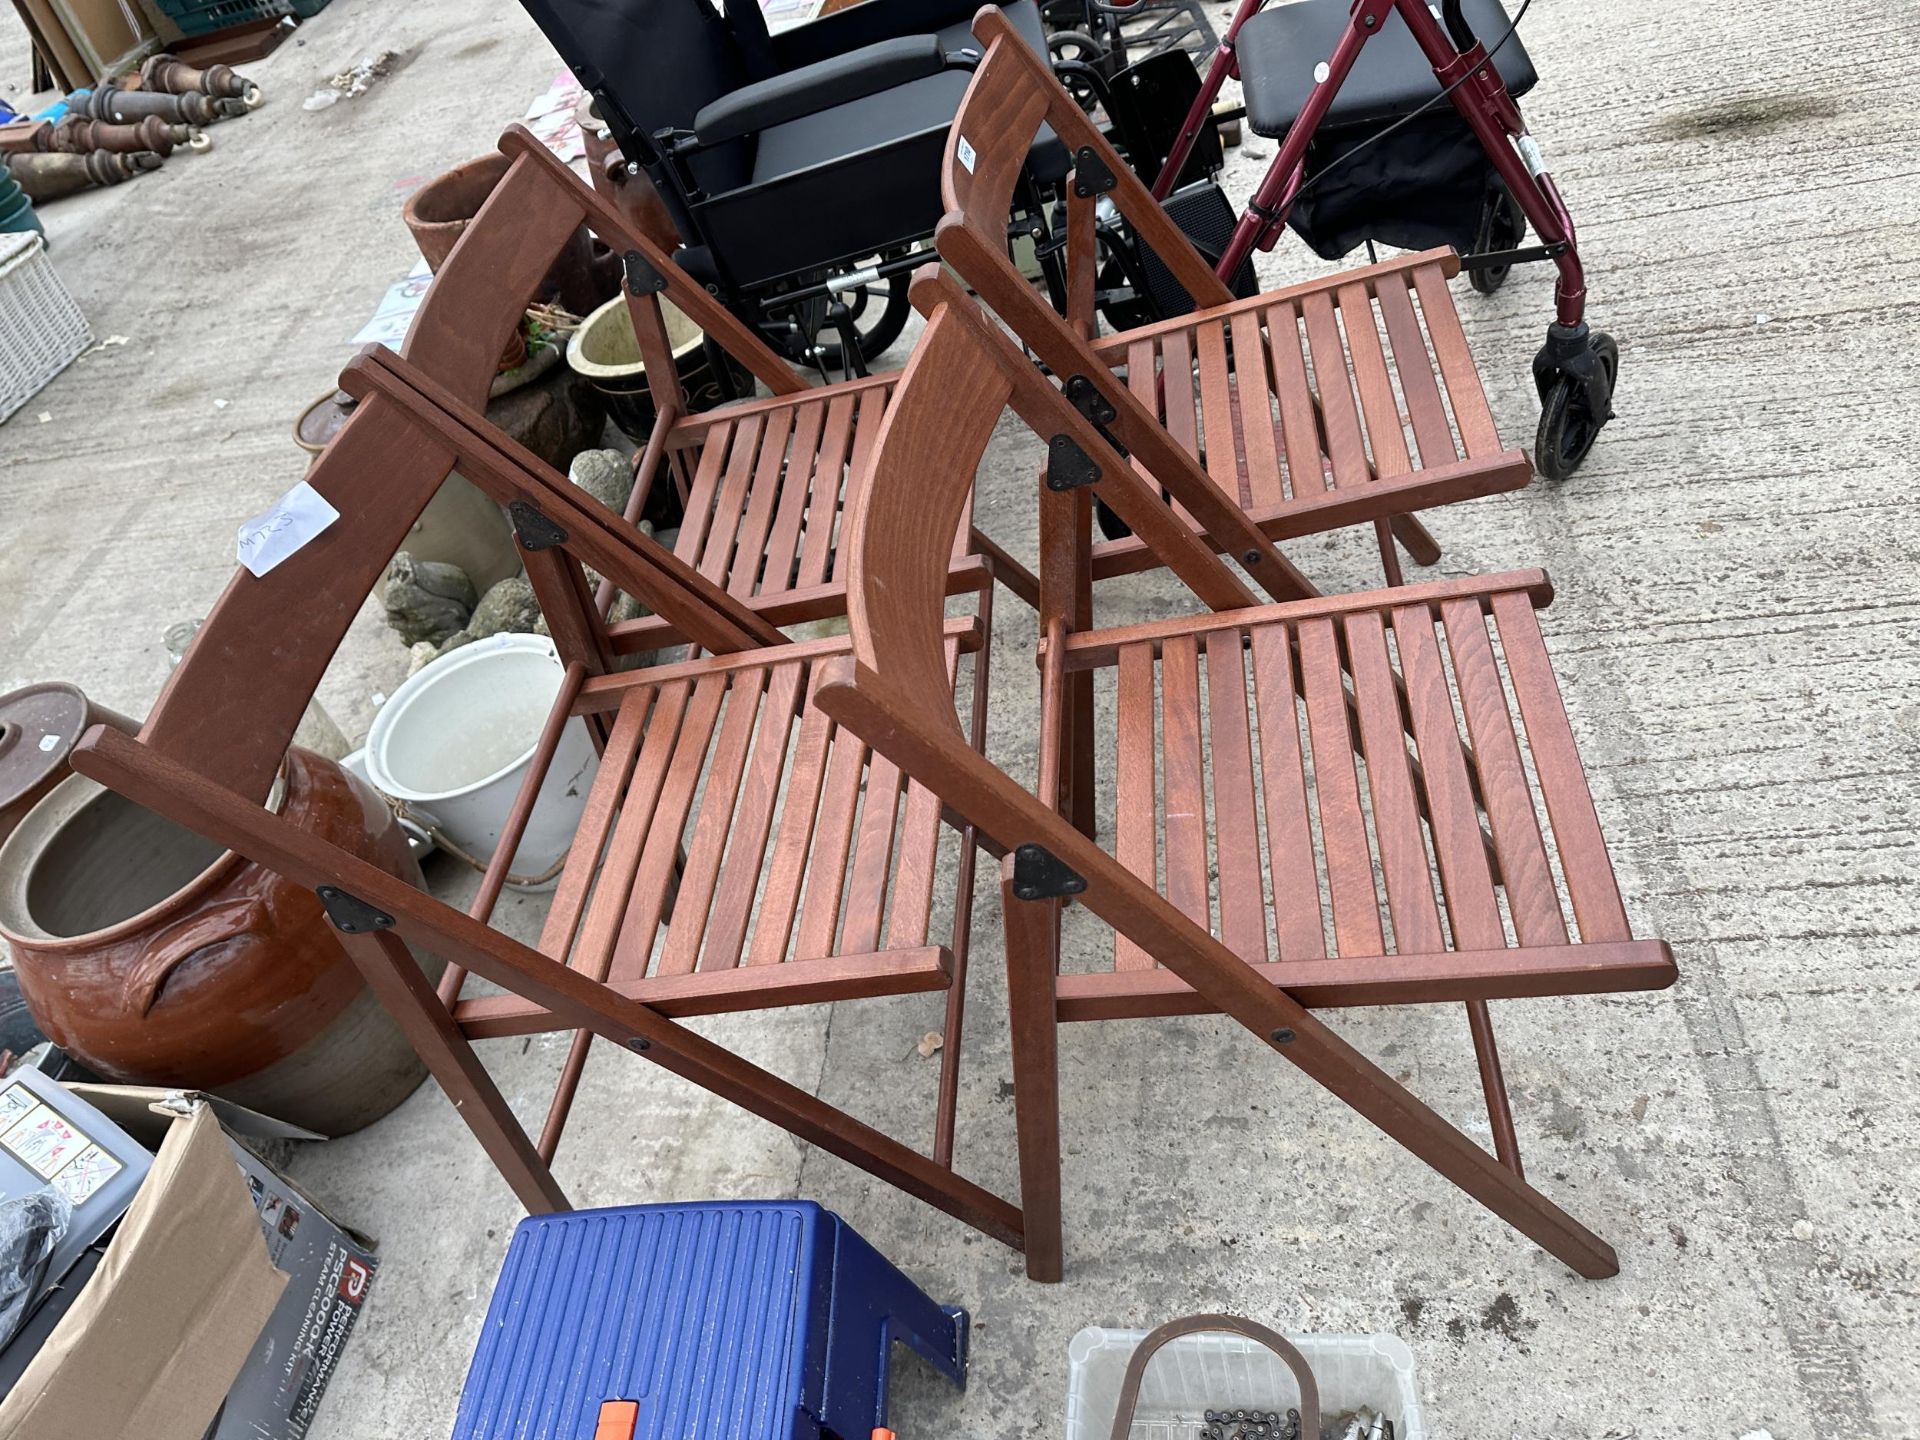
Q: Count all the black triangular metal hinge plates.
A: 7